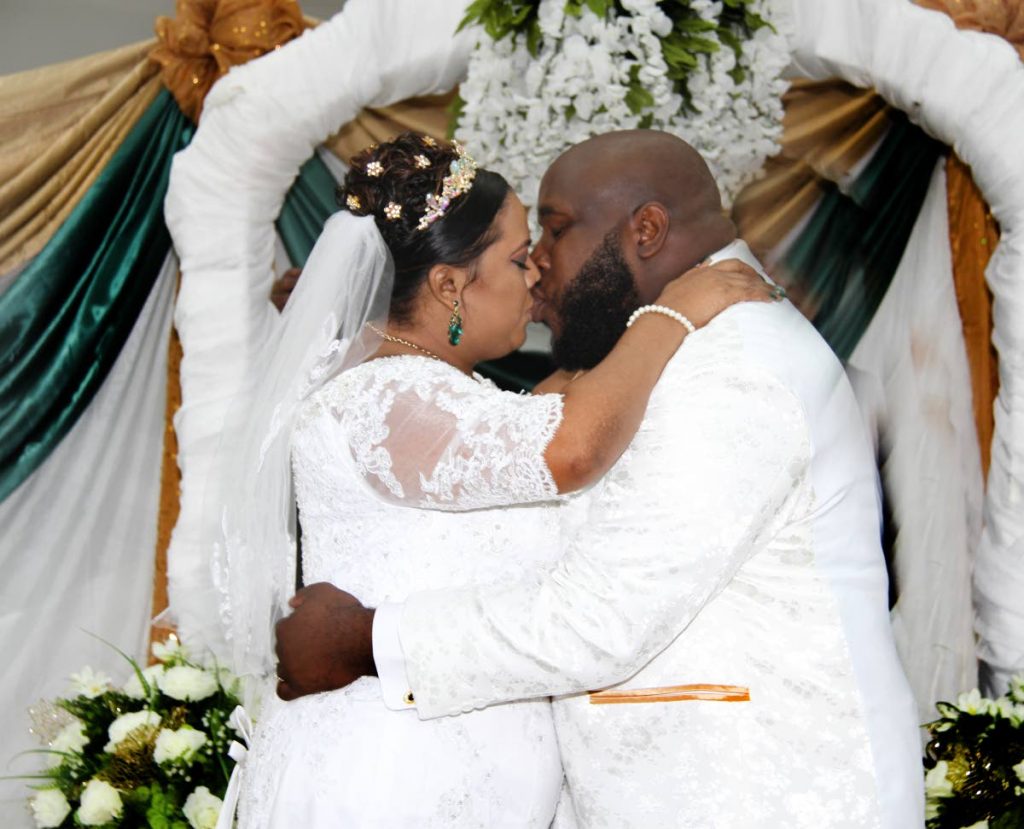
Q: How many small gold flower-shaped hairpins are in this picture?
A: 5